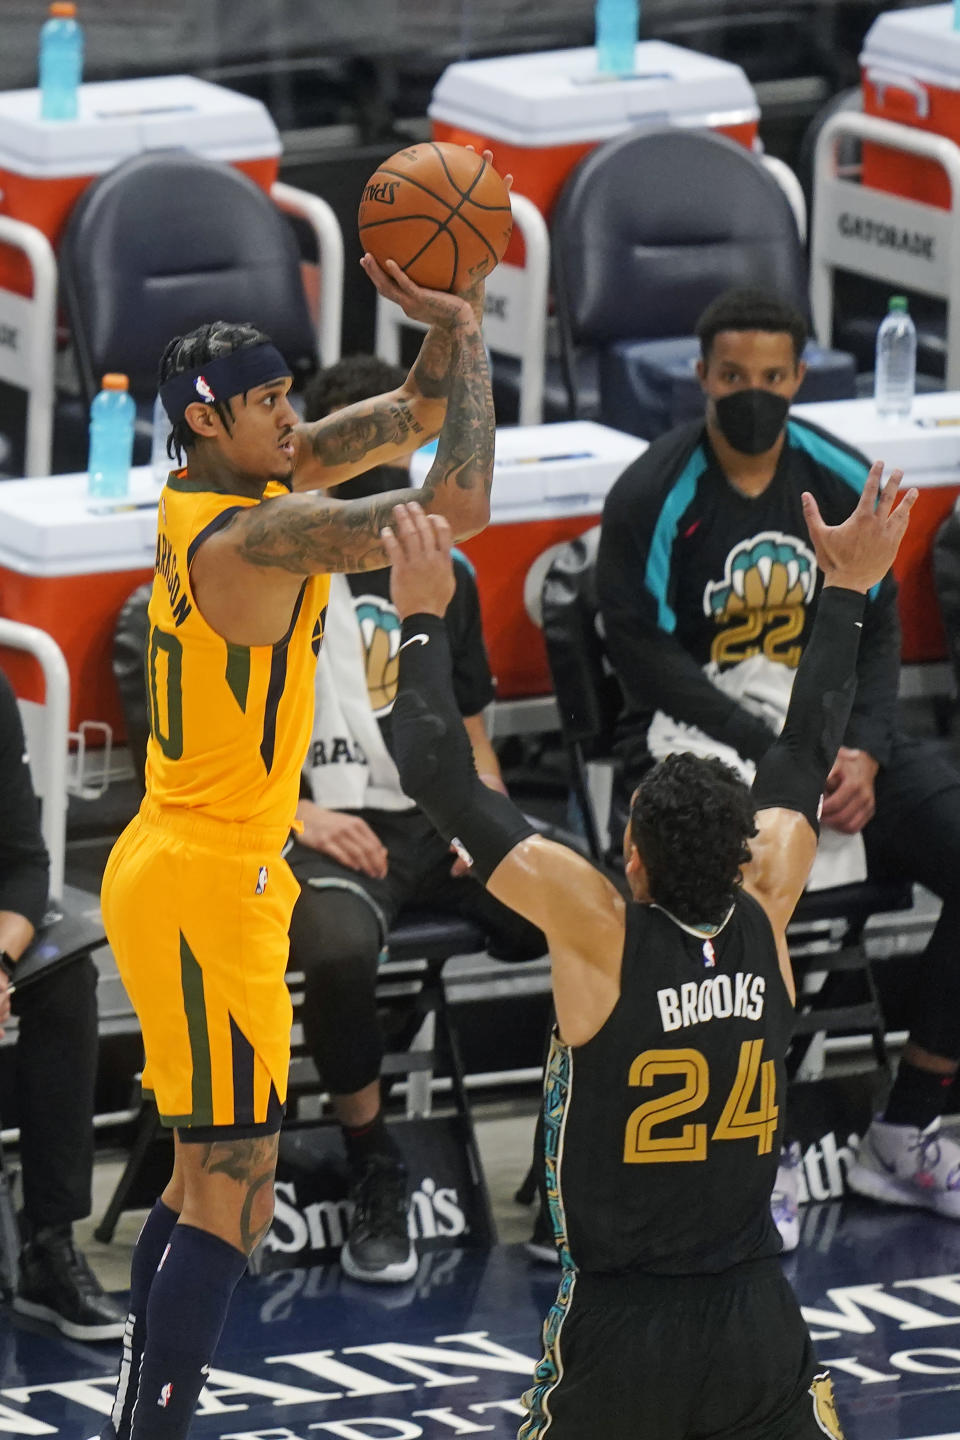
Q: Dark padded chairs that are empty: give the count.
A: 2